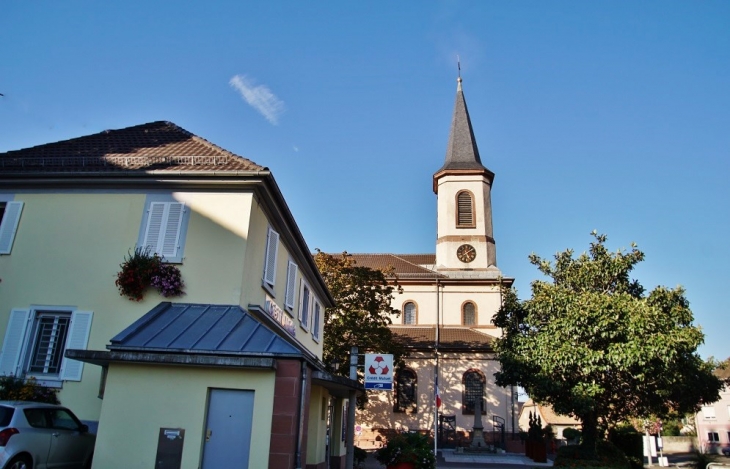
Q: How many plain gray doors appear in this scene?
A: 1